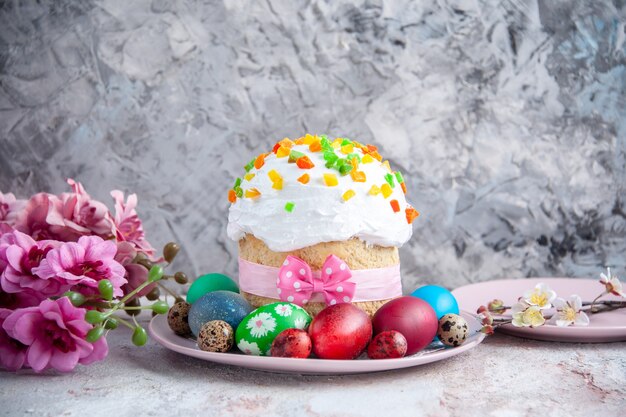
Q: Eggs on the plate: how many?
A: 11